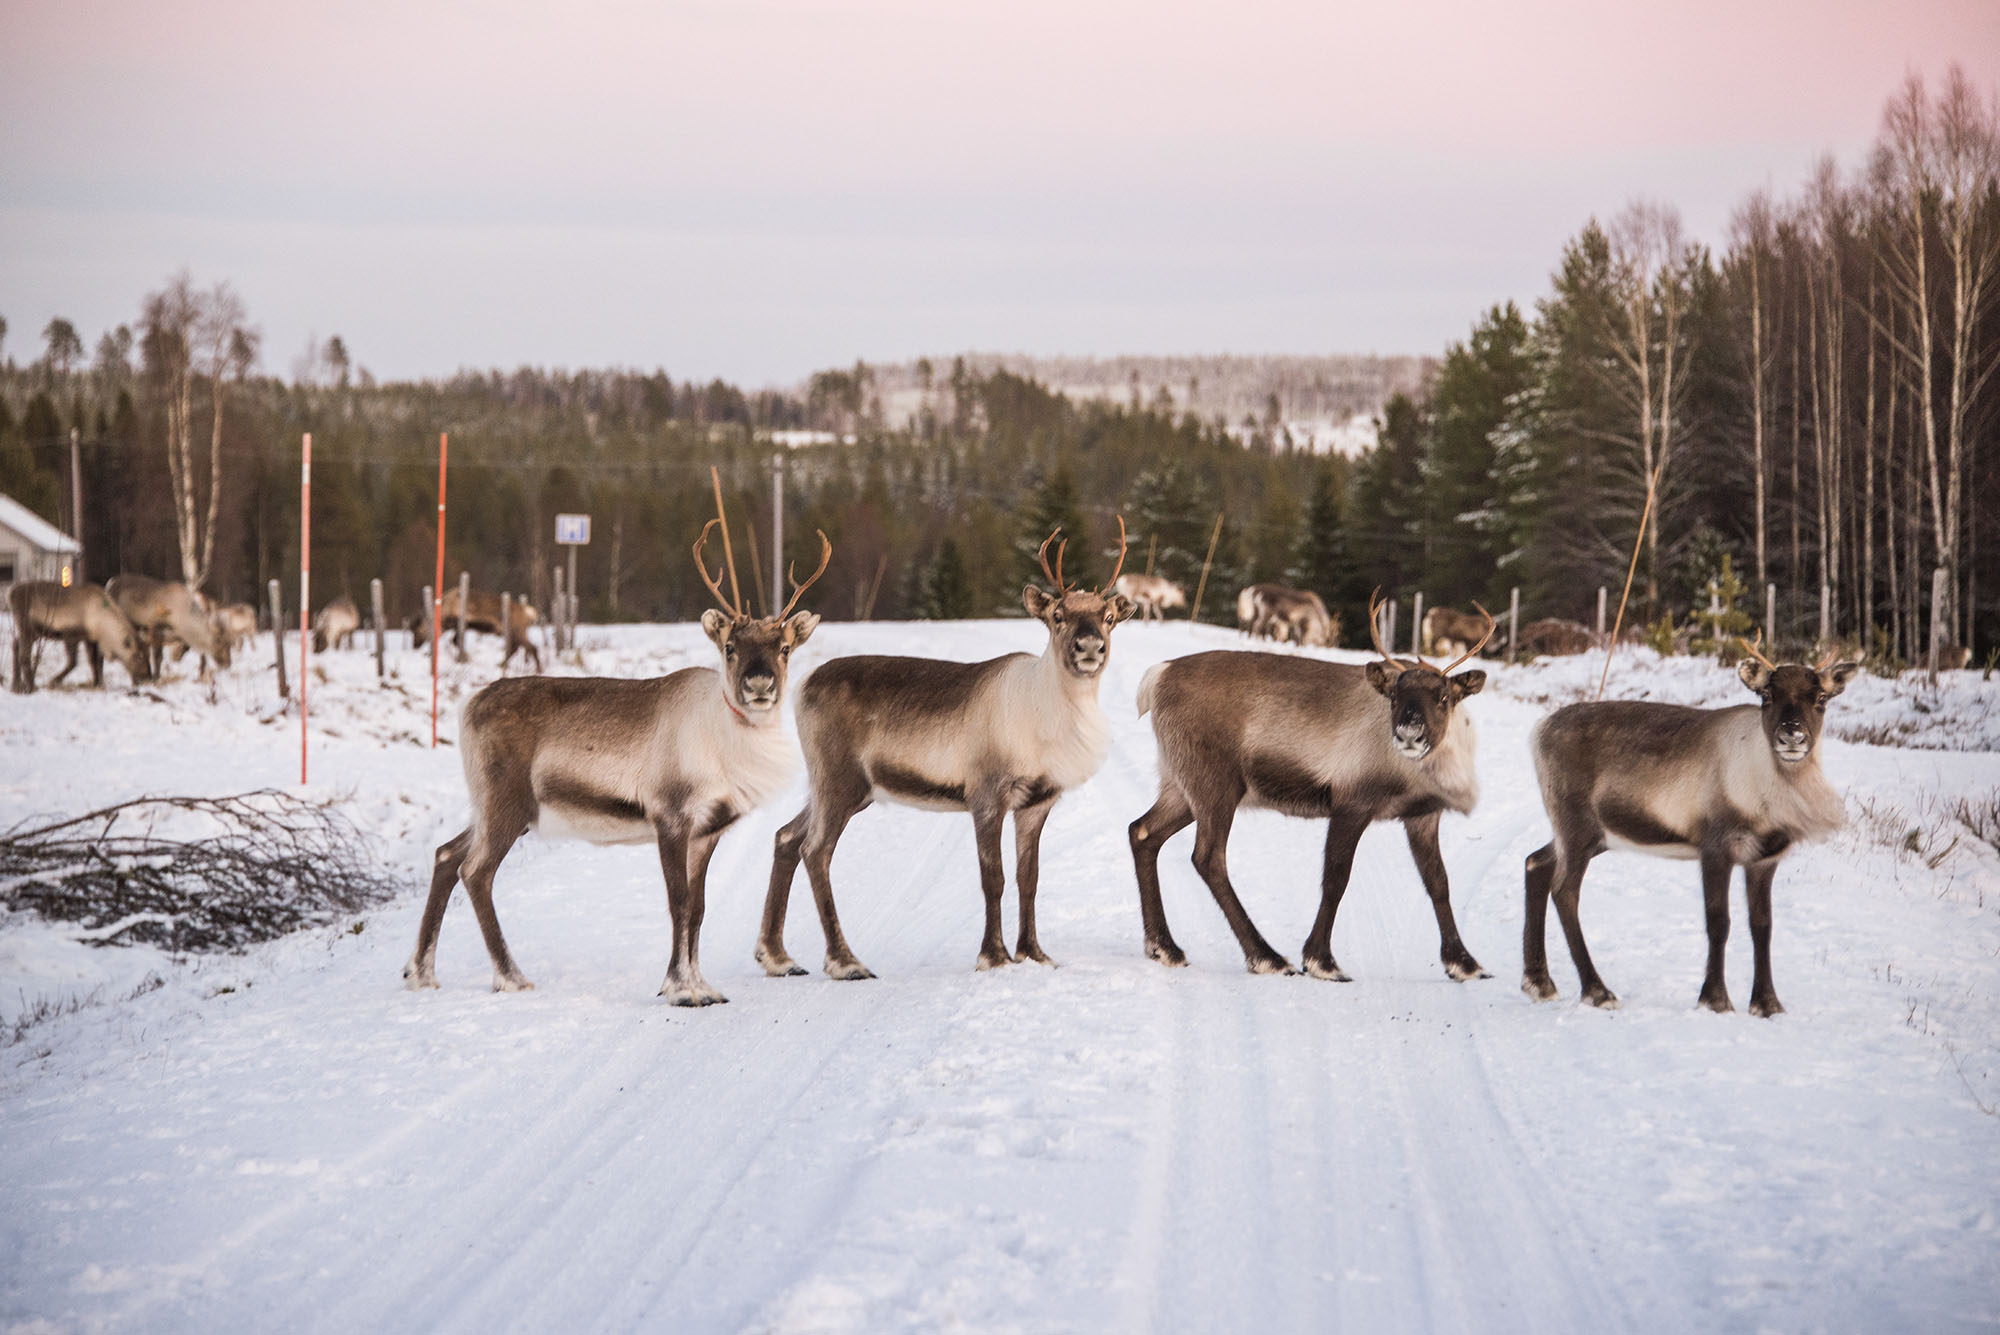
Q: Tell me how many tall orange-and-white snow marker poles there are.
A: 2